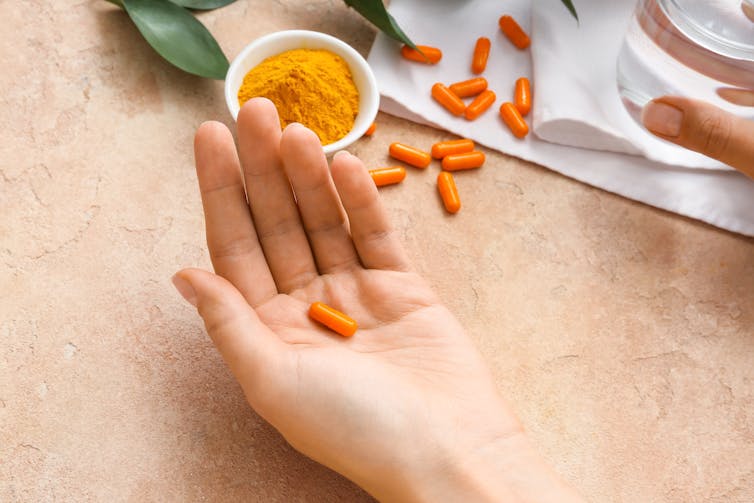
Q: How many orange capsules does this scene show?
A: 15